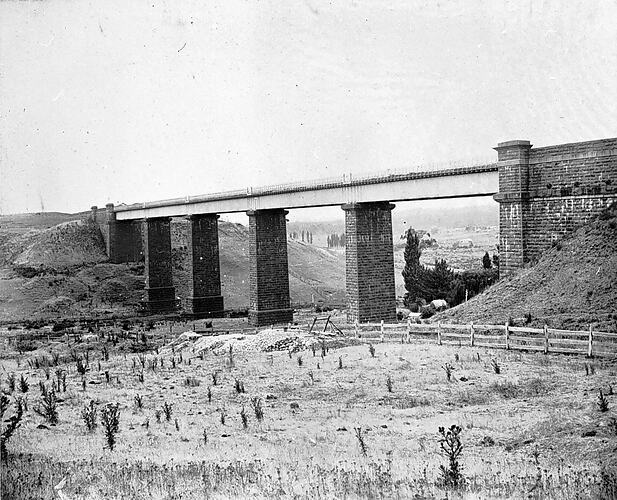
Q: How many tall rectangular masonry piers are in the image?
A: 4